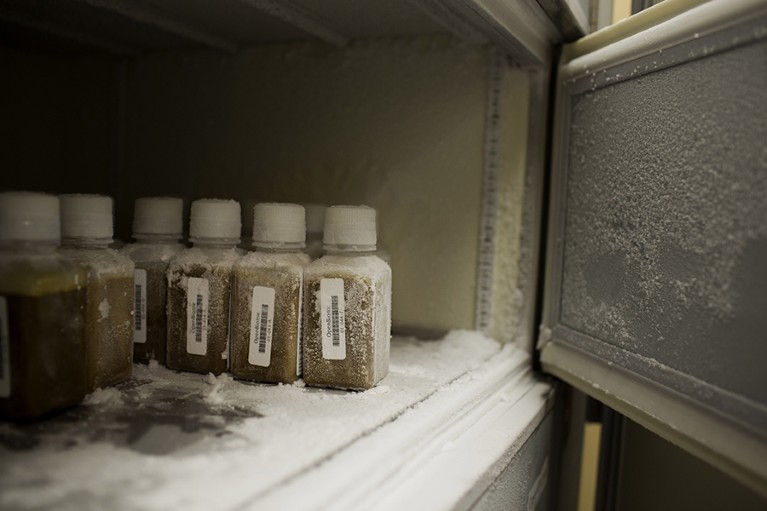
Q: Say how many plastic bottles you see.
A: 6